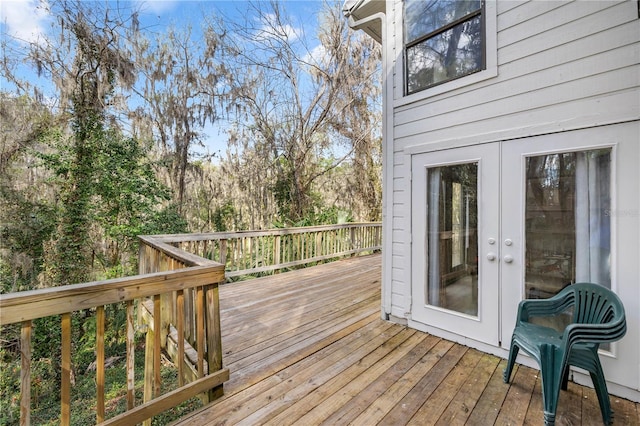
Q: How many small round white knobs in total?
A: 4